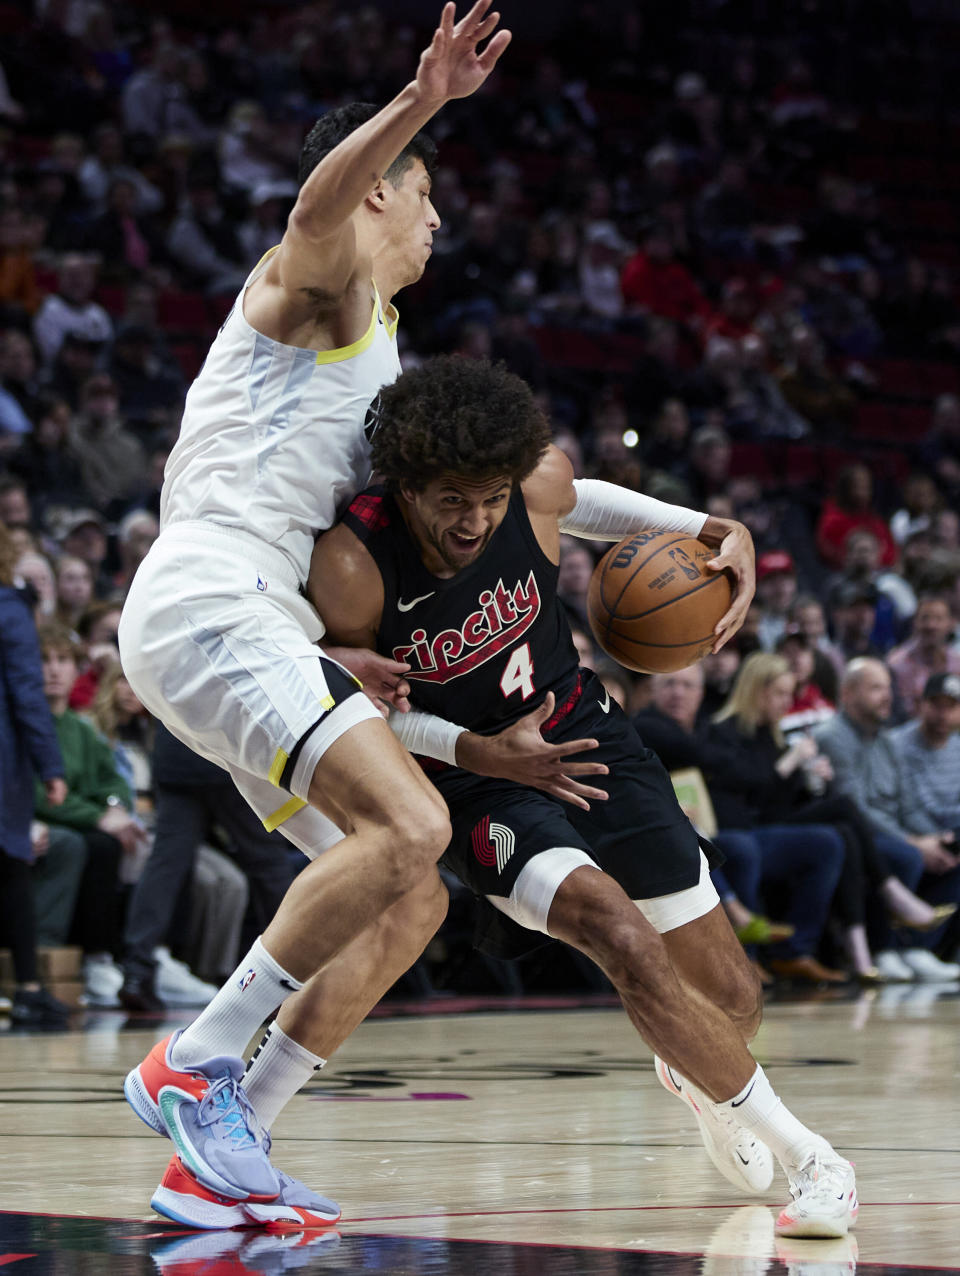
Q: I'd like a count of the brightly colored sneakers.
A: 2